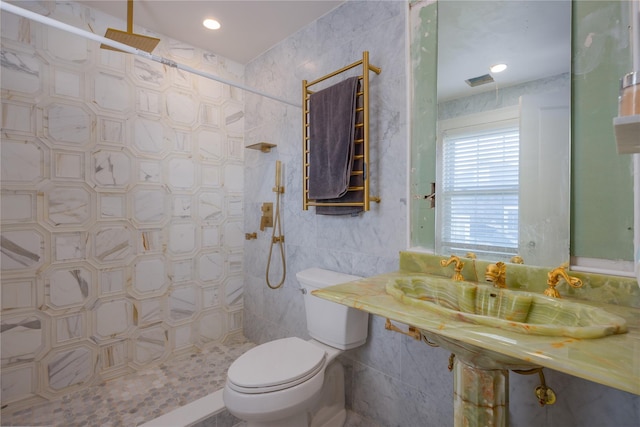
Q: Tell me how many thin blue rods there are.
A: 1